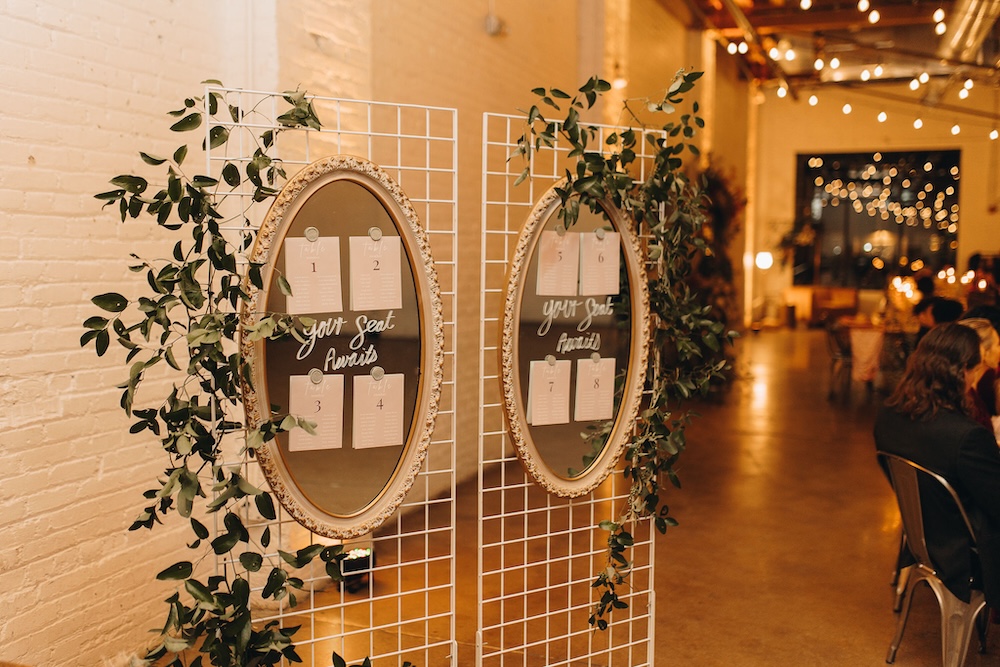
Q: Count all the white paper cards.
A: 8